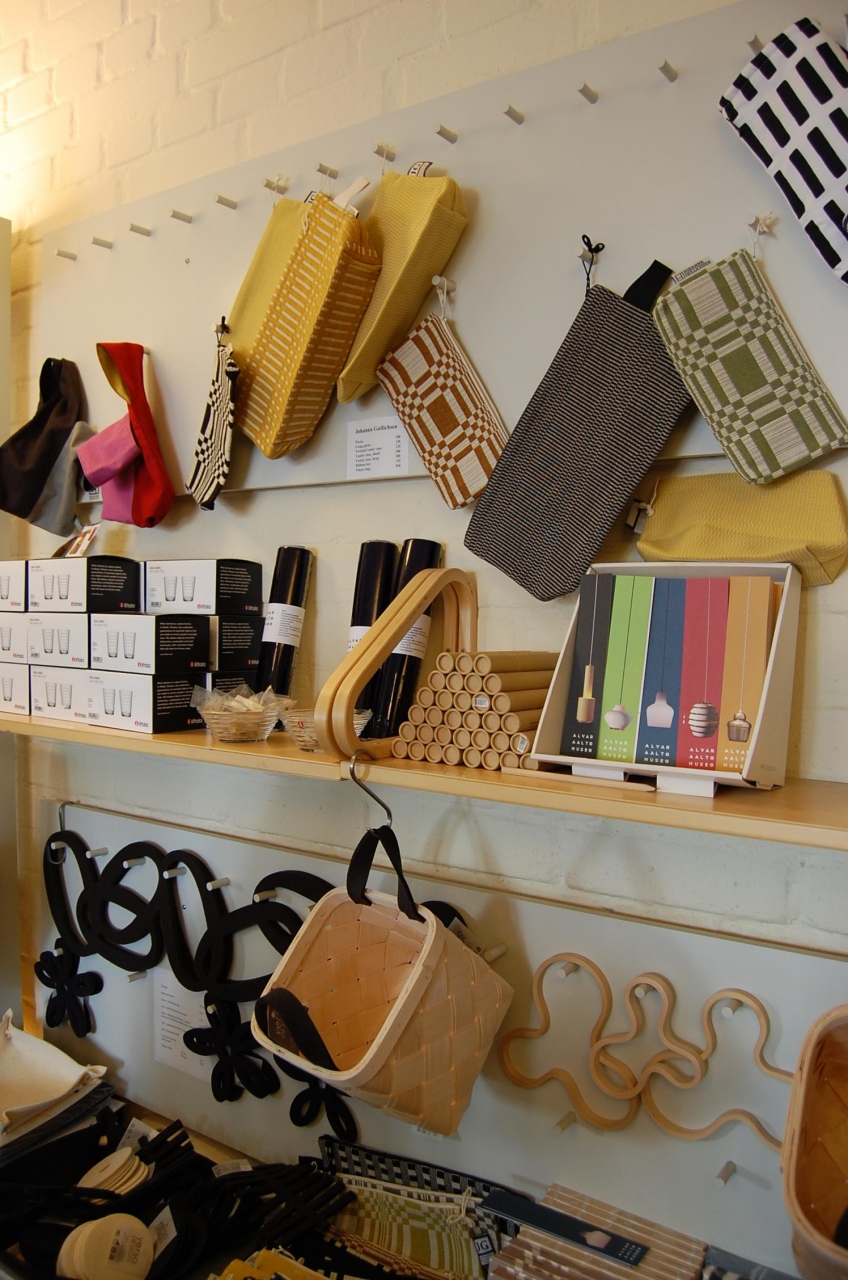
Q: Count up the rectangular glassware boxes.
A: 11